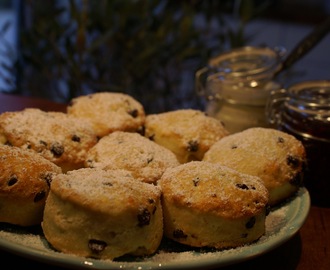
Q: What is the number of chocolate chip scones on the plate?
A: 8